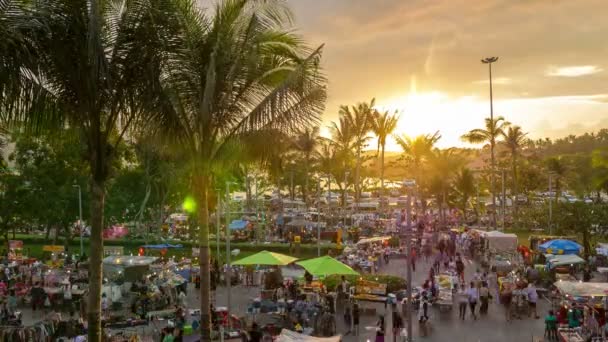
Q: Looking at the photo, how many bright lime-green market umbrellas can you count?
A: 2